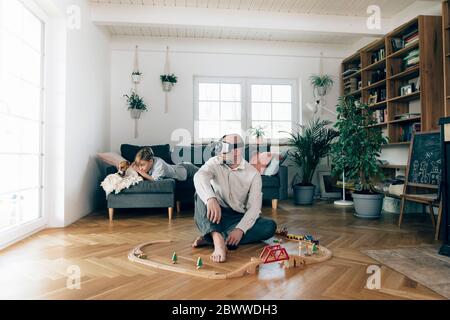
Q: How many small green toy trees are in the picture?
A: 3